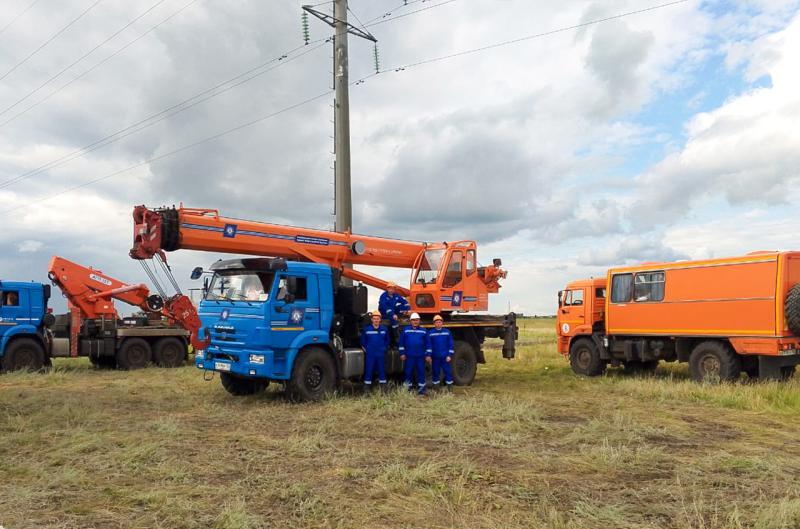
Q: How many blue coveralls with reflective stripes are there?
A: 4